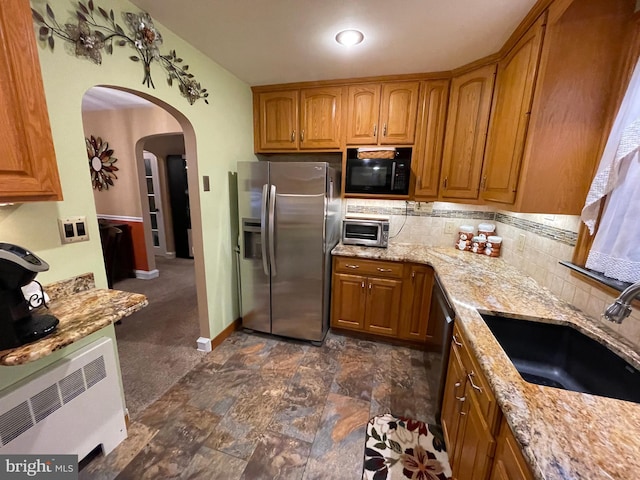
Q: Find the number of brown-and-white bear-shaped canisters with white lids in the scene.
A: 4